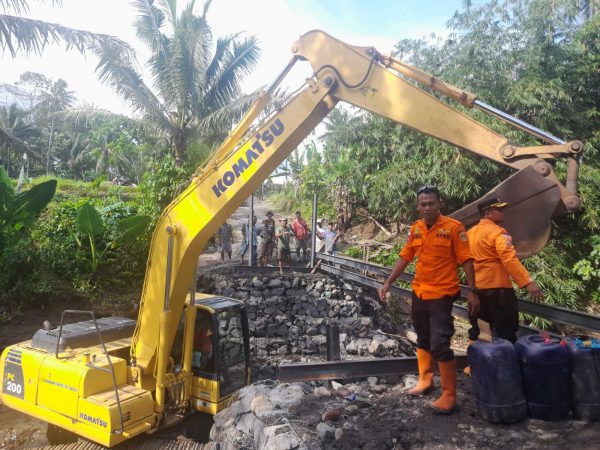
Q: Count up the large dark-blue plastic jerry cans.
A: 3